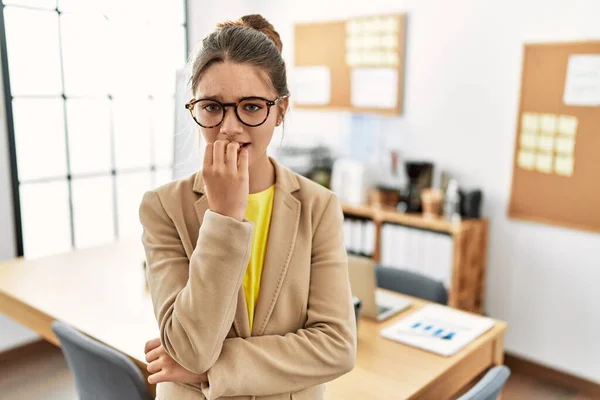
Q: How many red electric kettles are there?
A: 0